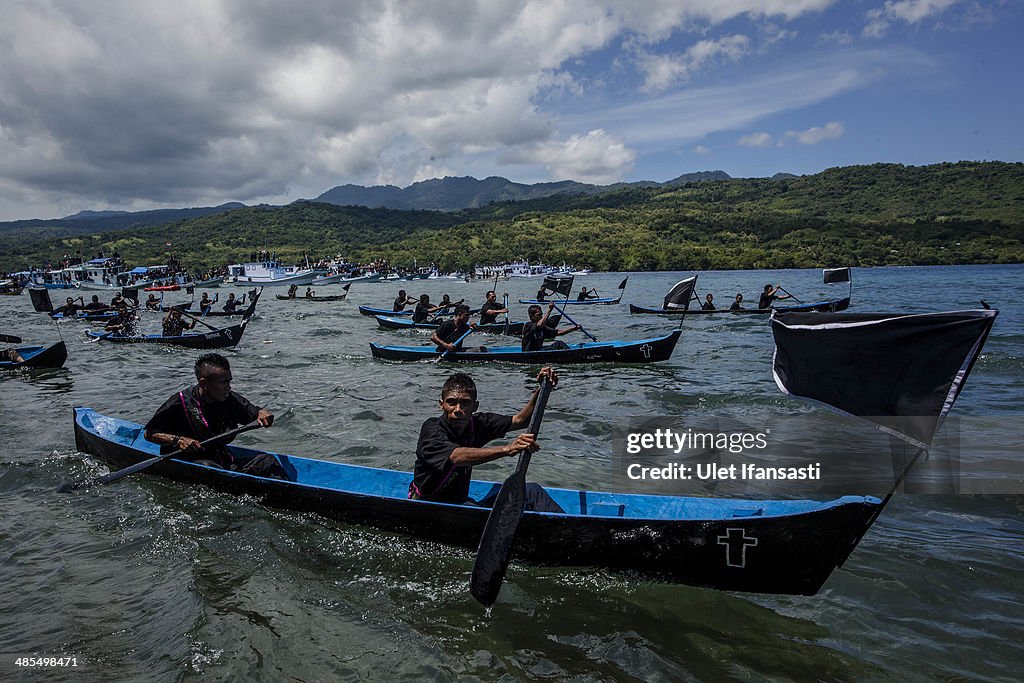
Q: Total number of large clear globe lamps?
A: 0